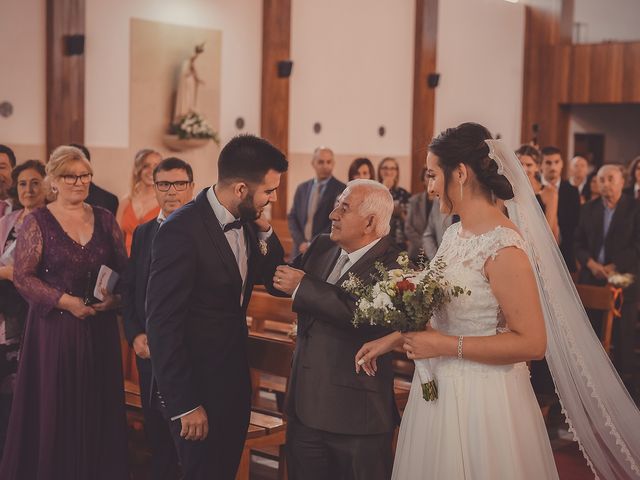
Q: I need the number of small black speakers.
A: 3